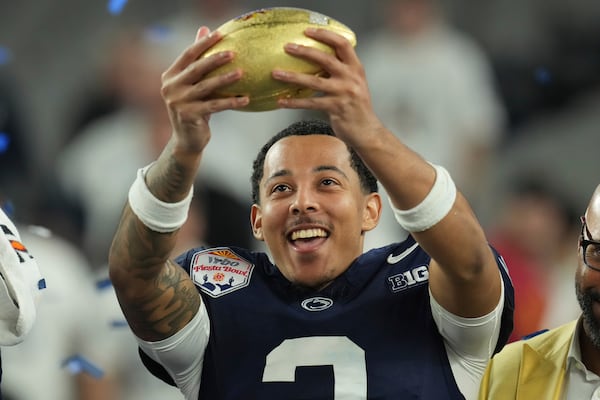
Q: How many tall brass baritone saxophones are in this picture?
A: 0